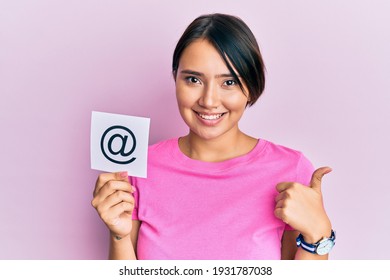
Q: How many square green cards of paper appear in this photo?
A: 0